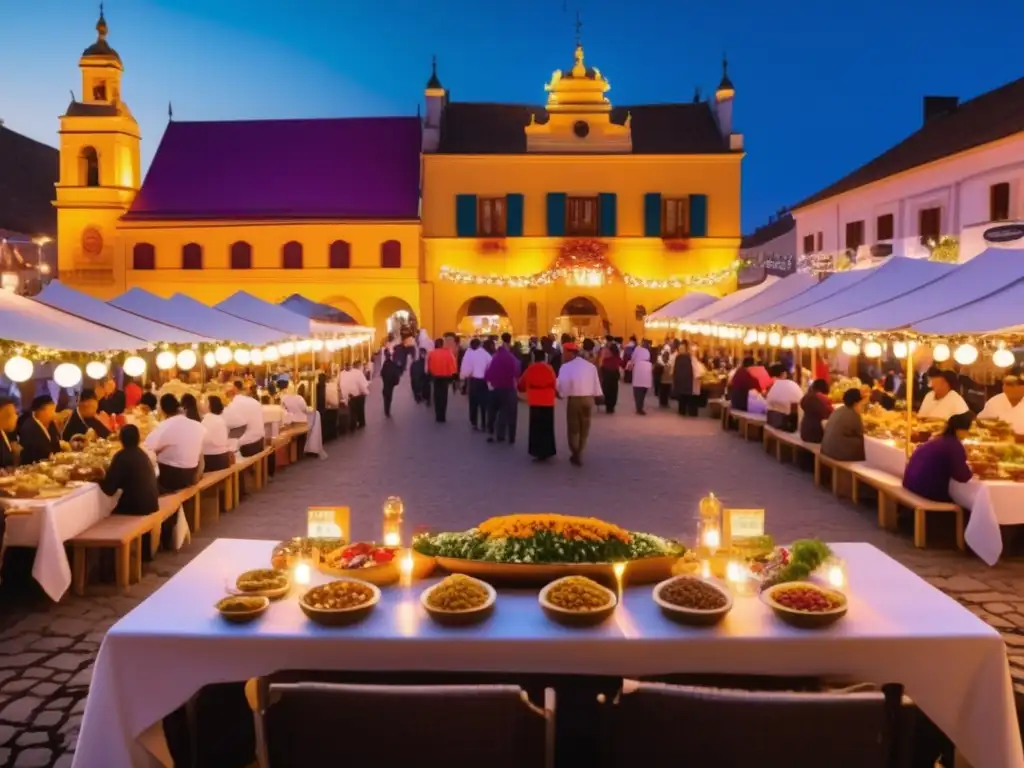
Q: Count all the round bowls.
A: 7